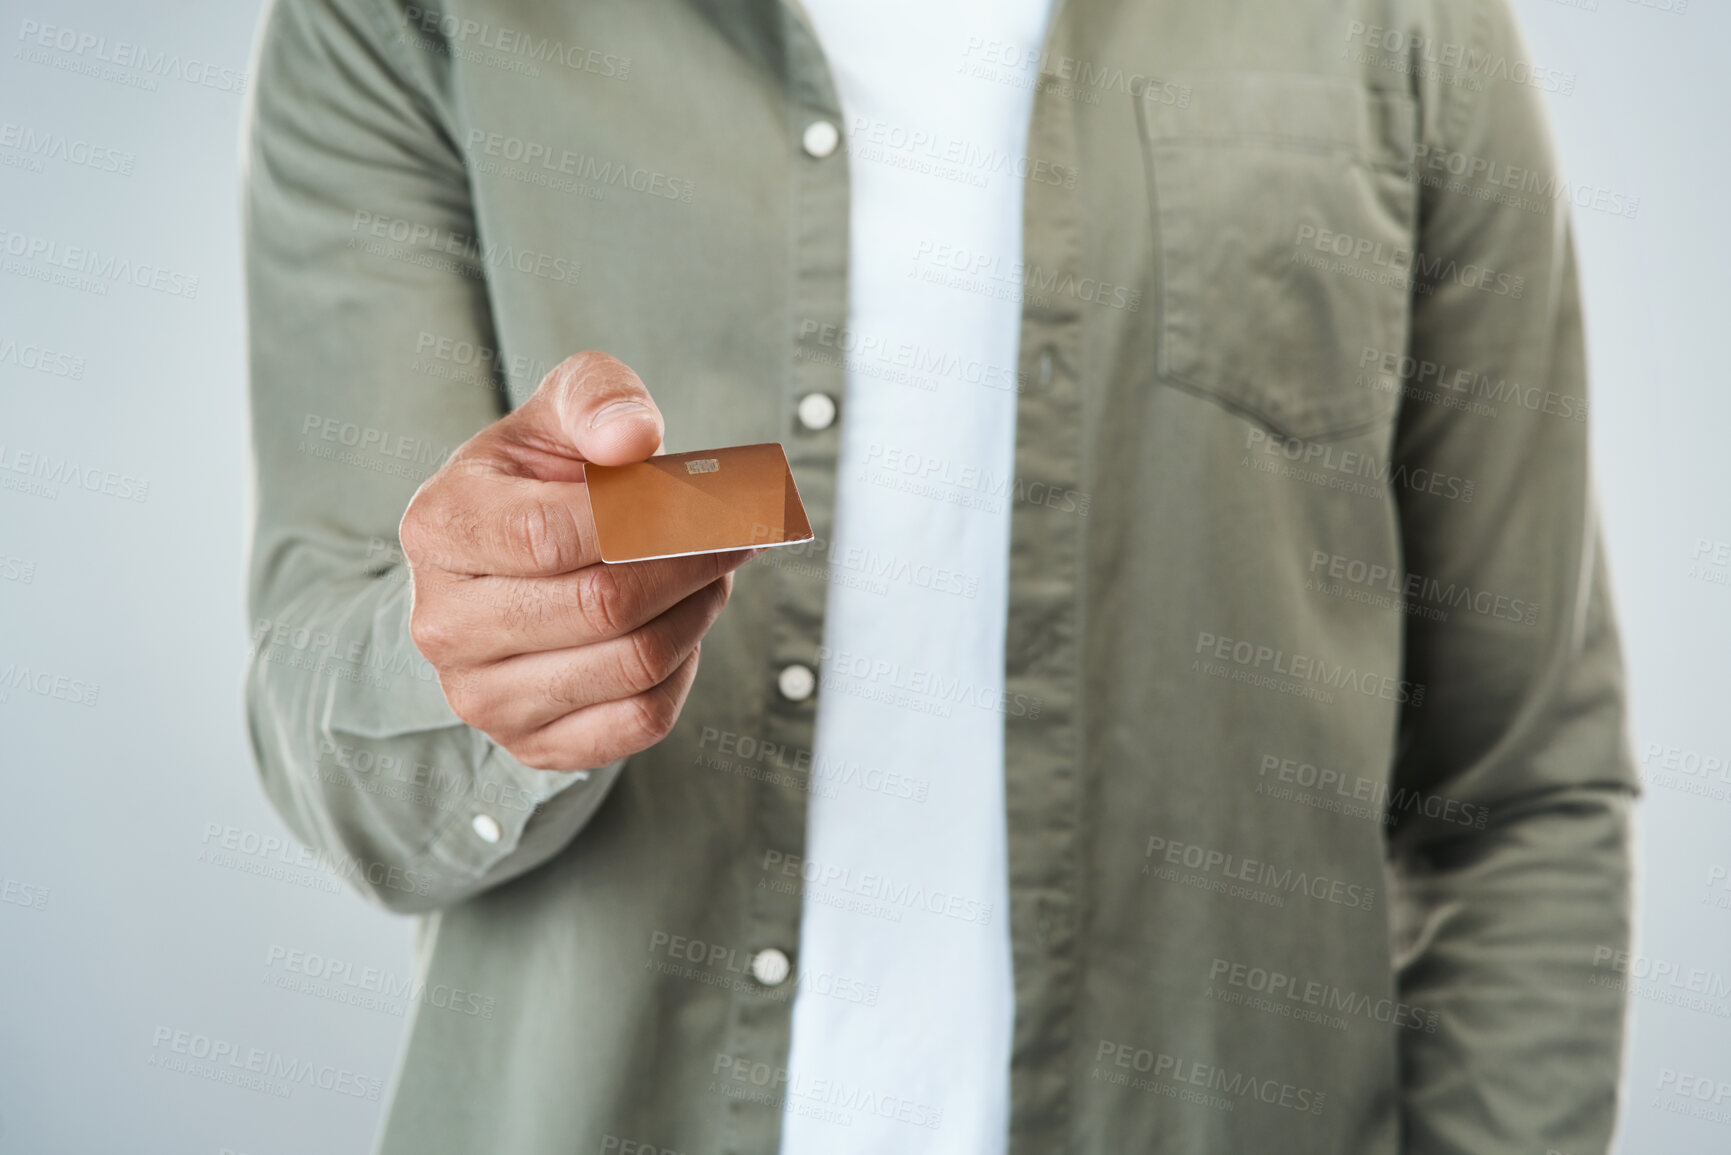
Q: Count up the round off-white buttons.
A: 5